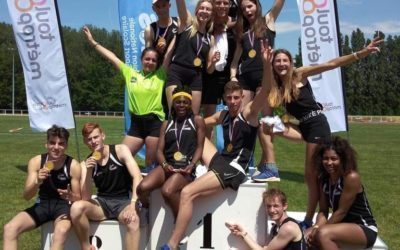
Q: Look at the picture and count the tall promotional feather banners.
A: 3